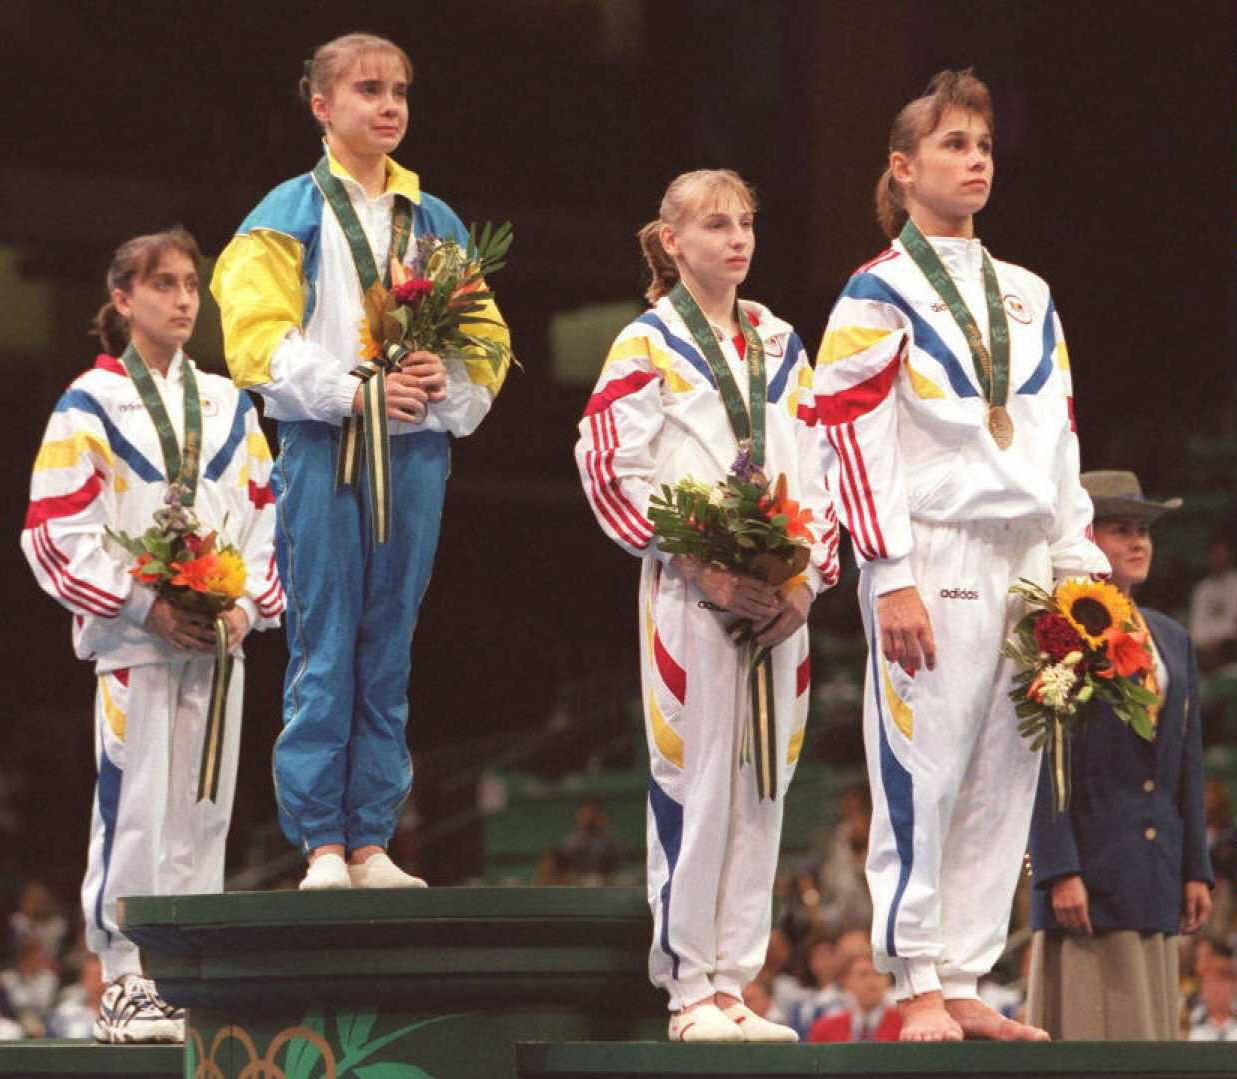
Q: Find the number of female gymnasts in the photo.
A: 4